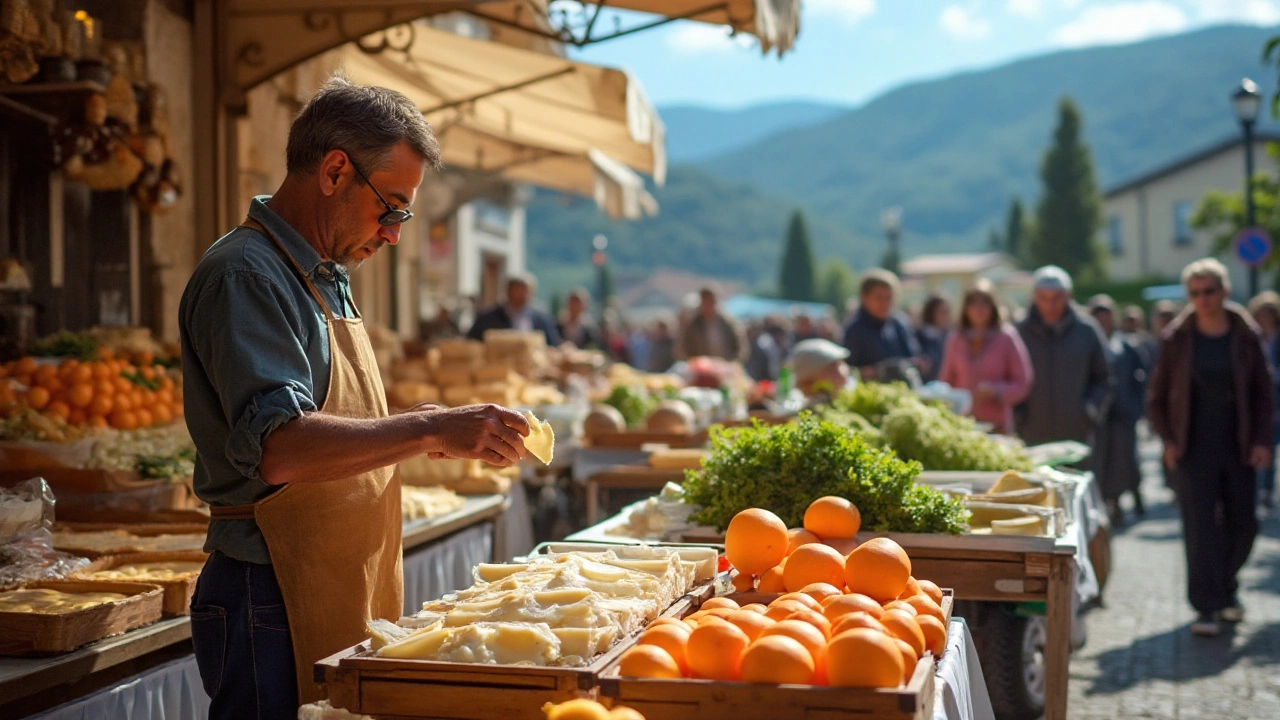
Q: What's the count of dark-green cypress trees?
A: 3